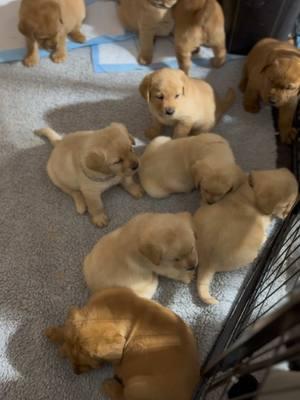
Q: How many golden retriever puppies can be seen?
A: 10